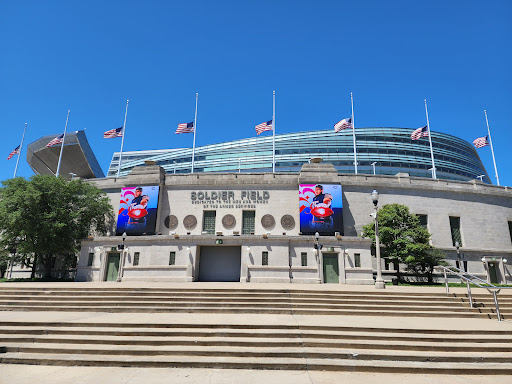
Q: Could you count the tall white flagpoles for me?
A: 8